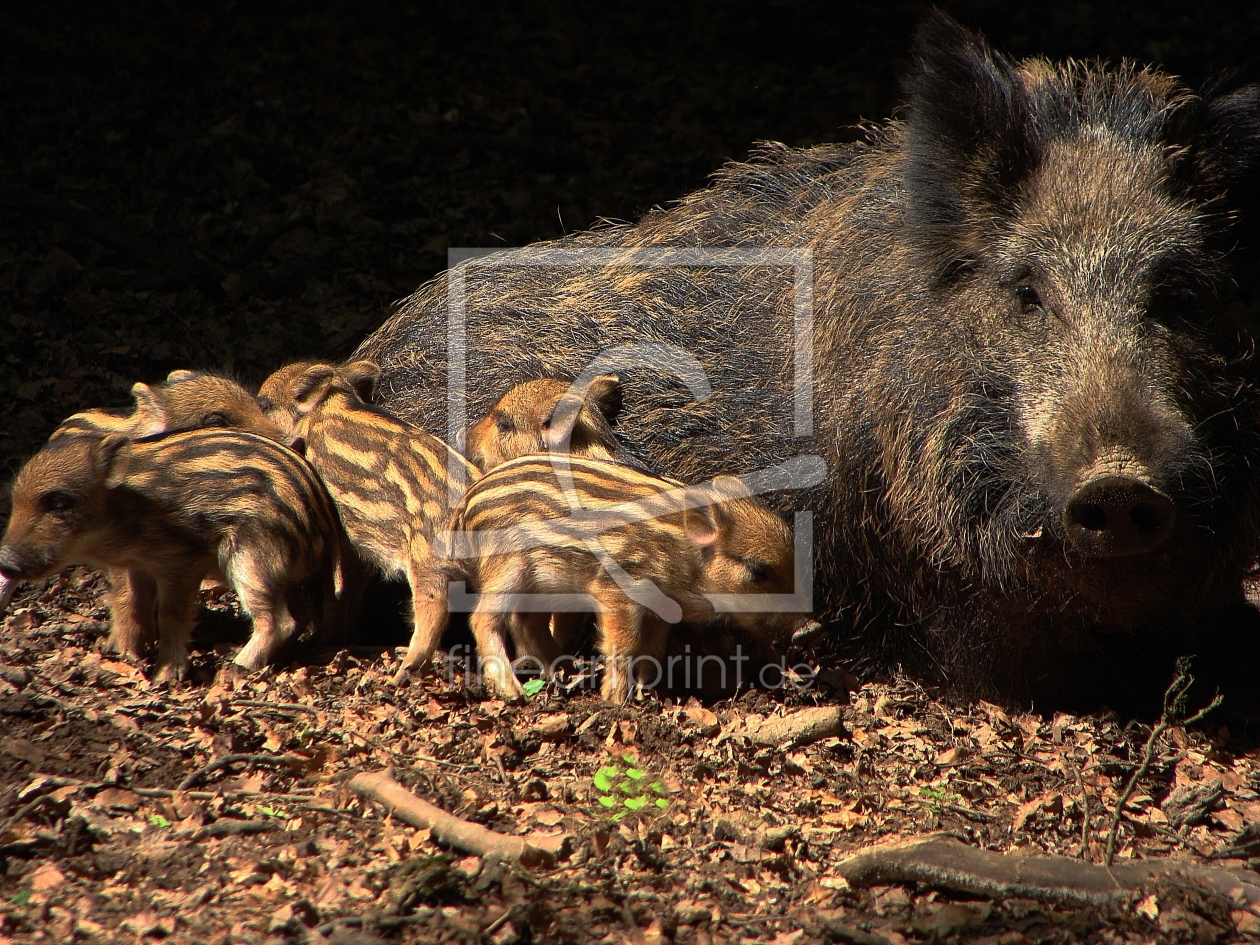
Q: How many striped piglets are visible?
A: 5